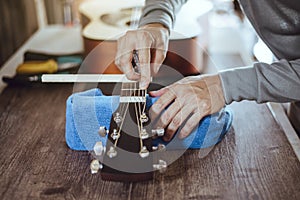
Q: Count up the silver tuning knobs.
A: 6